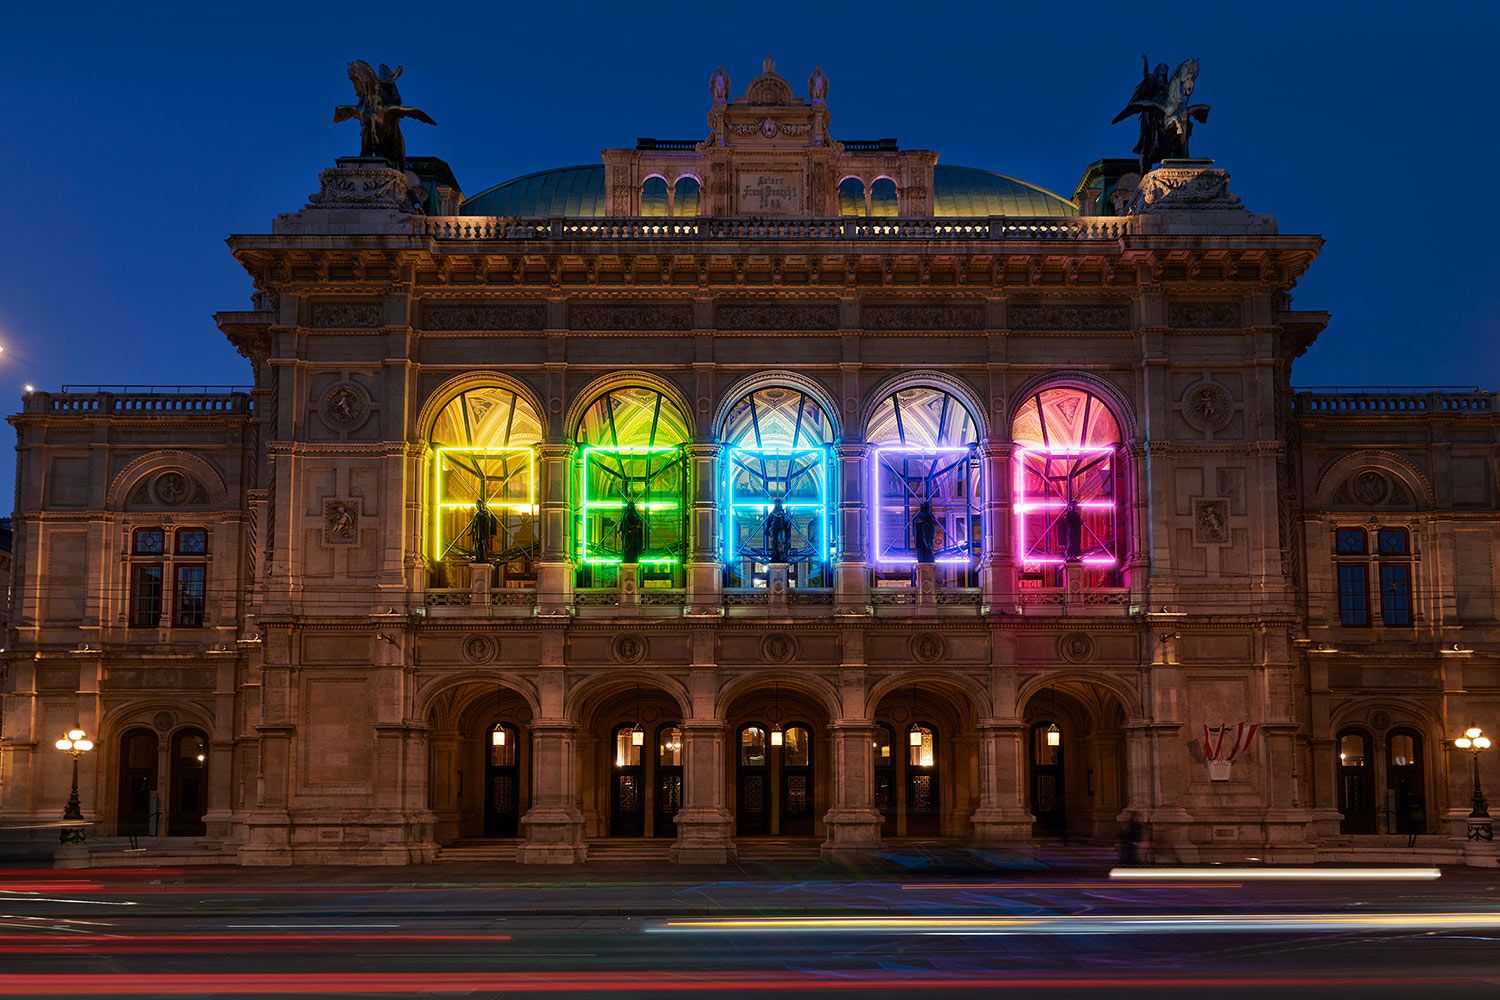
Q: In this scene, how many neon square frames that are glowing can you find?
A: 5